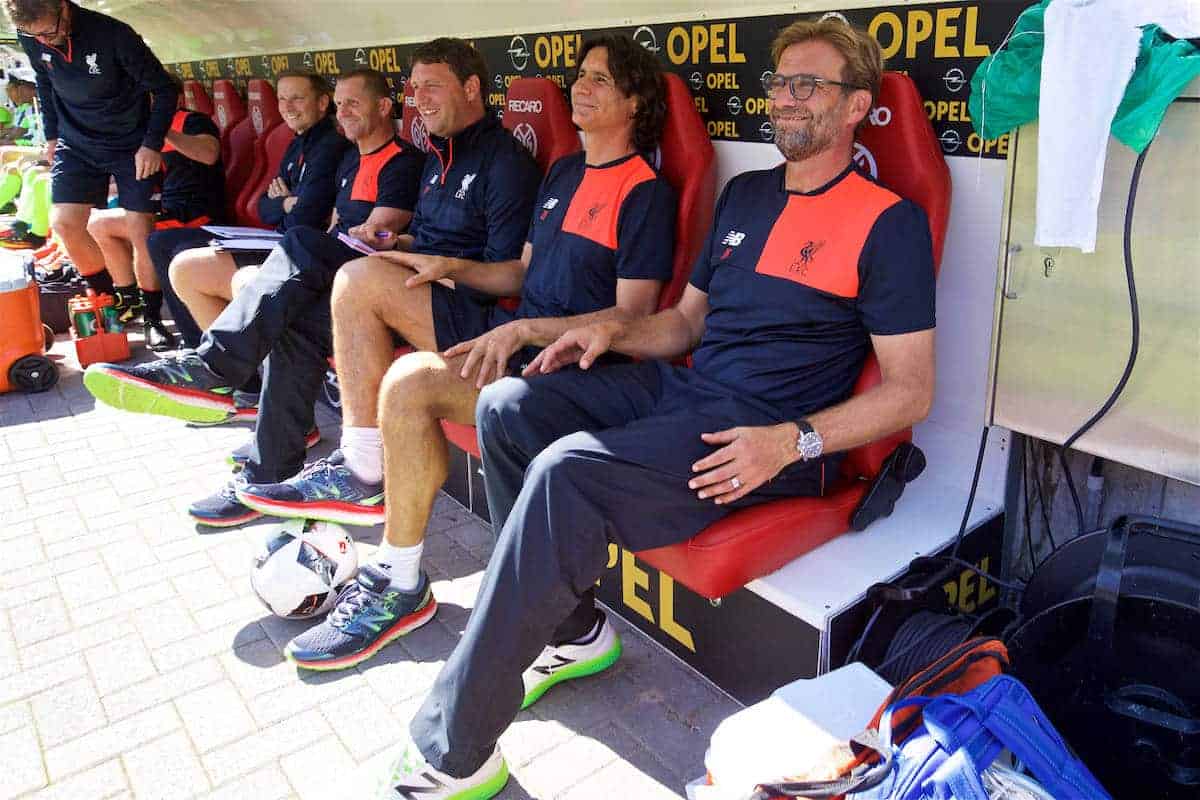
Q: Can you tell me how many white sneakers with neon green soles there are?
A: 2